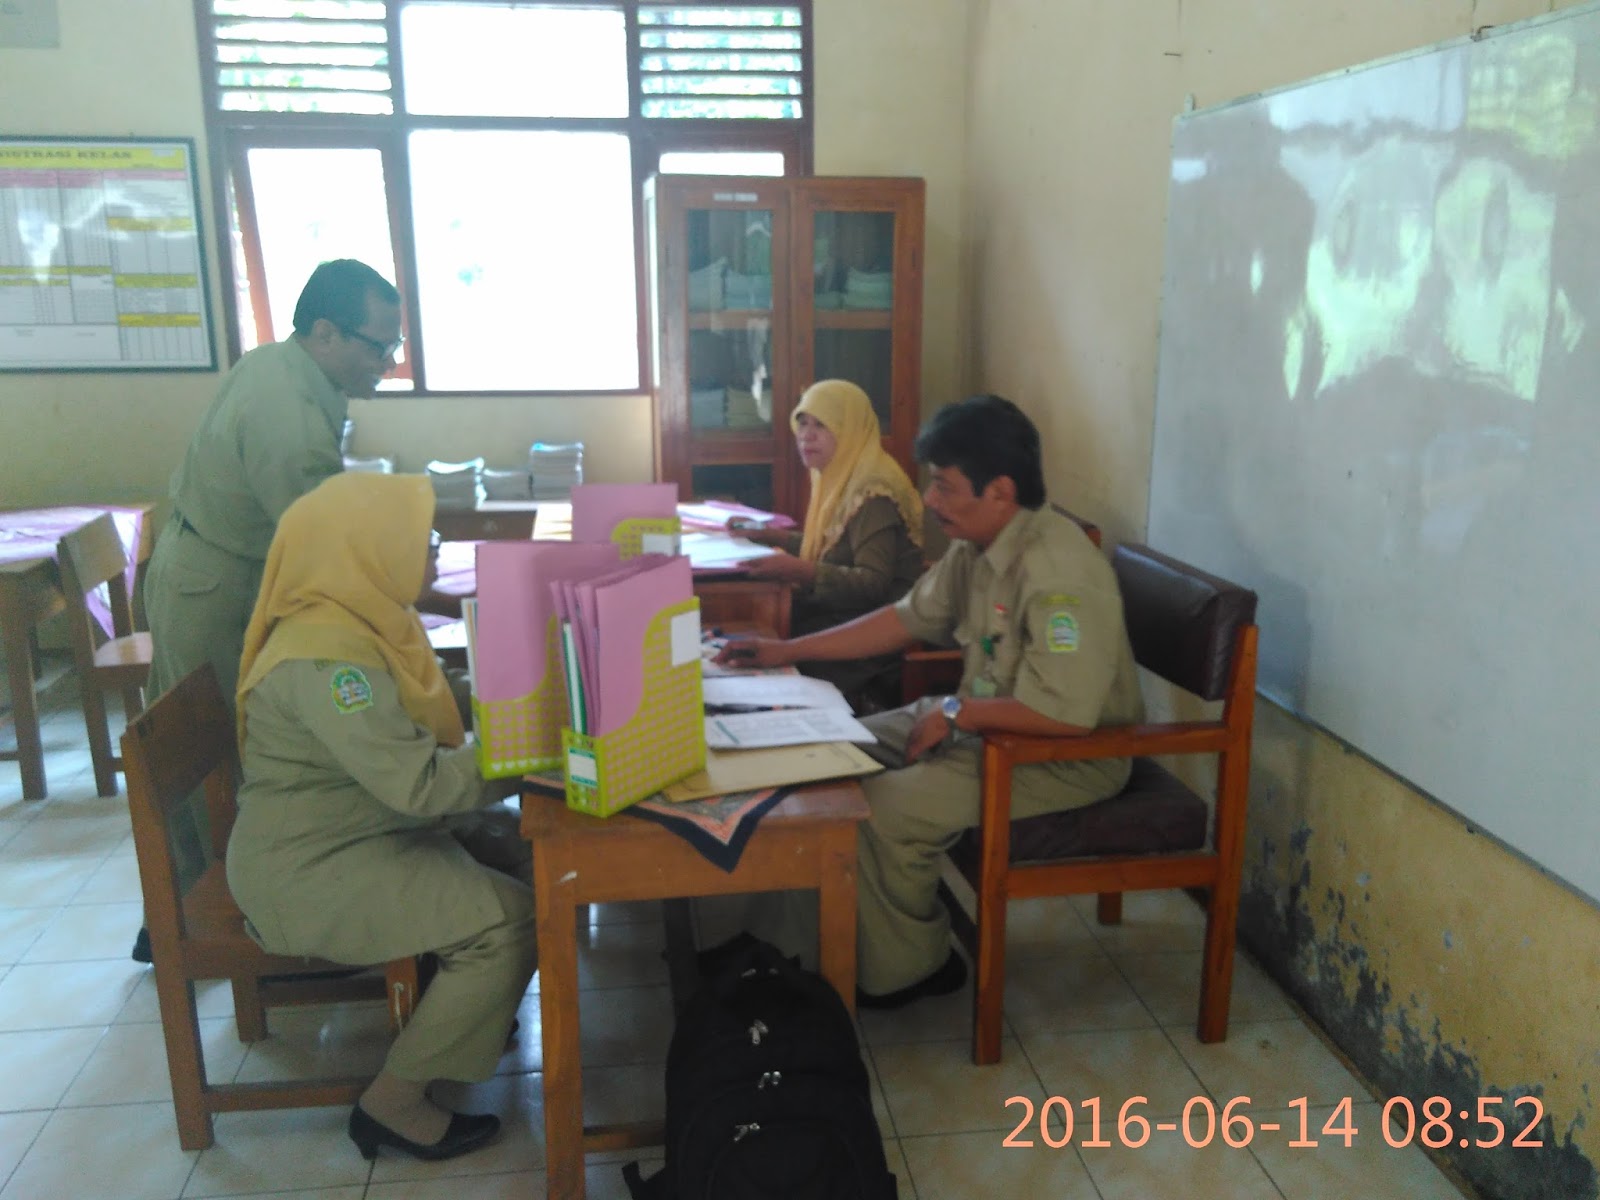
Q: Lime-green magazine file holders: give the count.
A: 3